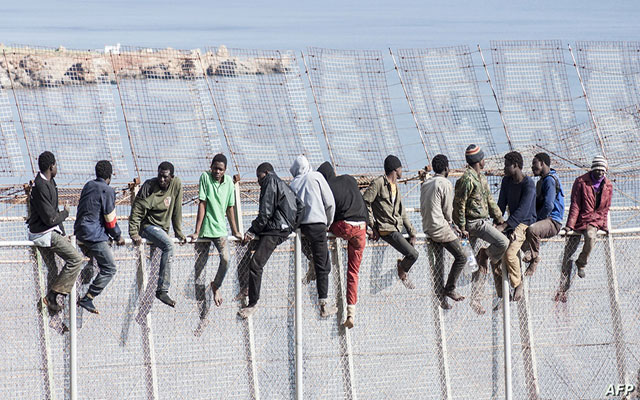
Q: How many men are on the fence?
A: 13